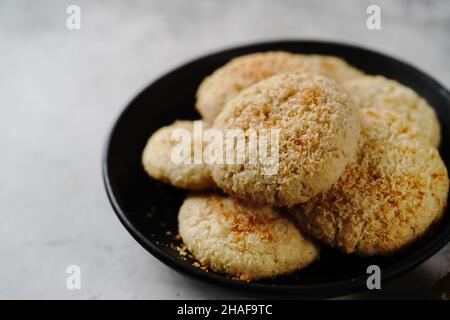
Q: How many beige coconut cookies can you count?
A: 6